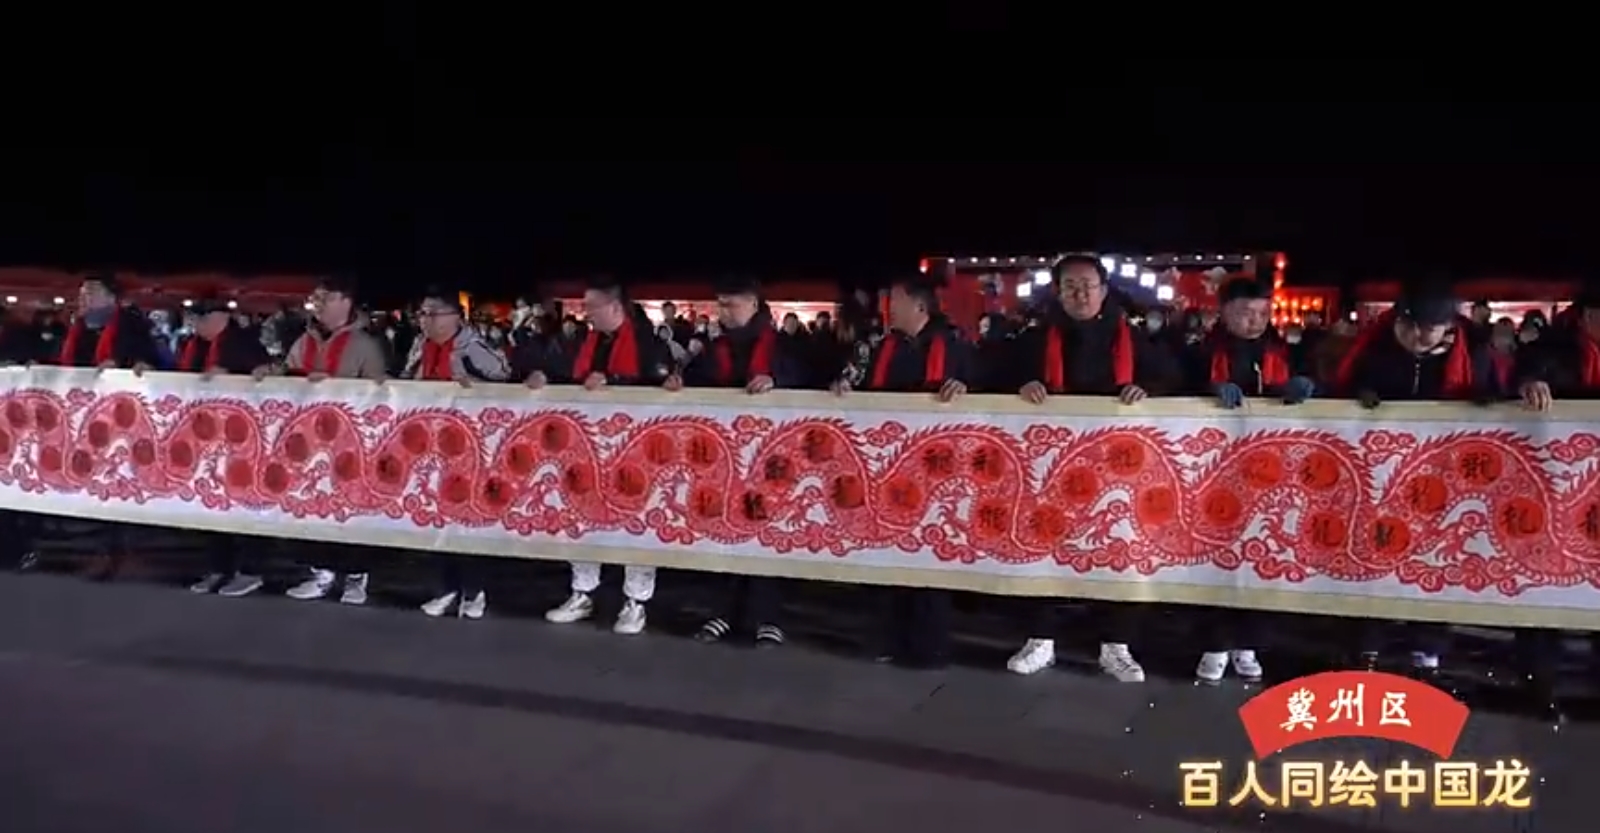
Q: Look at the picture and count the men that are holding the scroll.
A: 11